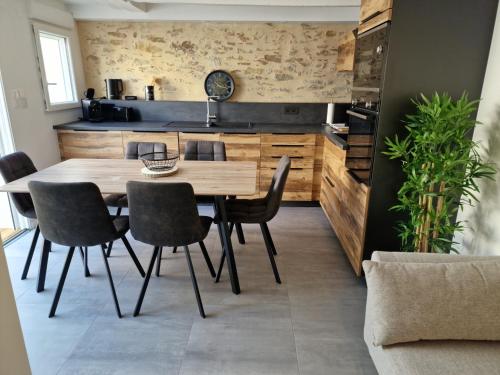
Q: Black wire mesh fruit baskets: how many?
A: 1